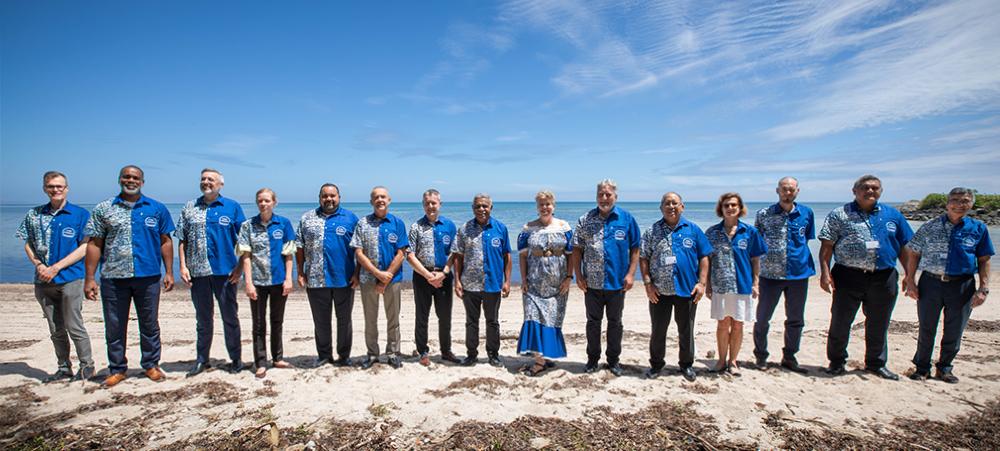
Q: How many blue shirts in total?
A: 14